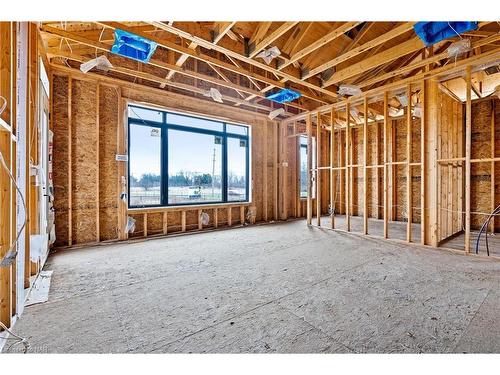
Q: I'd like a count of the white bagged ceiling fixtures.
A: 6